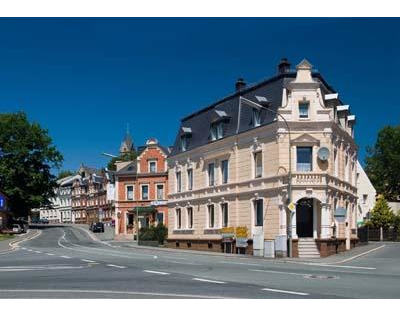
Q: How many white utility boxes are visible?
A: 3